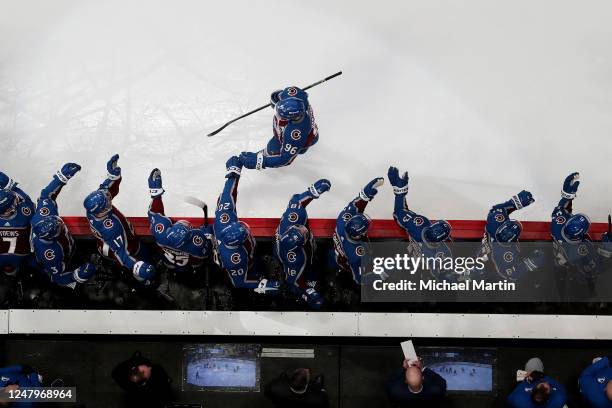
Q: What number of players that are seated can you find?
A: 10